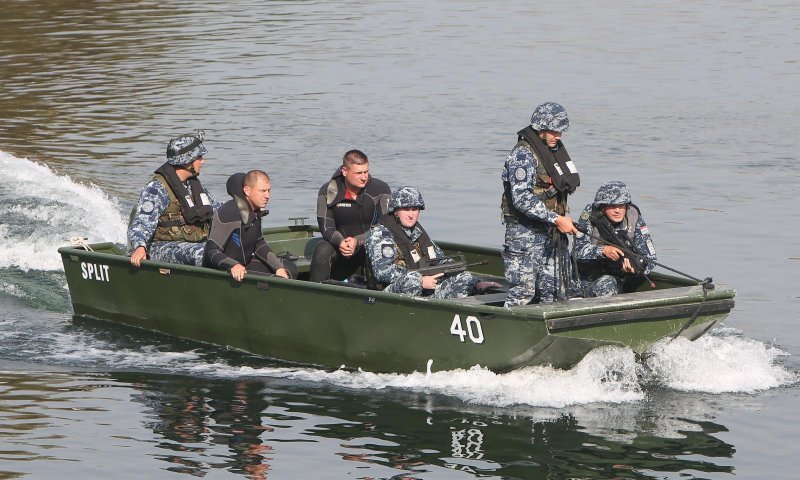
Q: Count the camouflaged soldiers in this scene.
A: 4